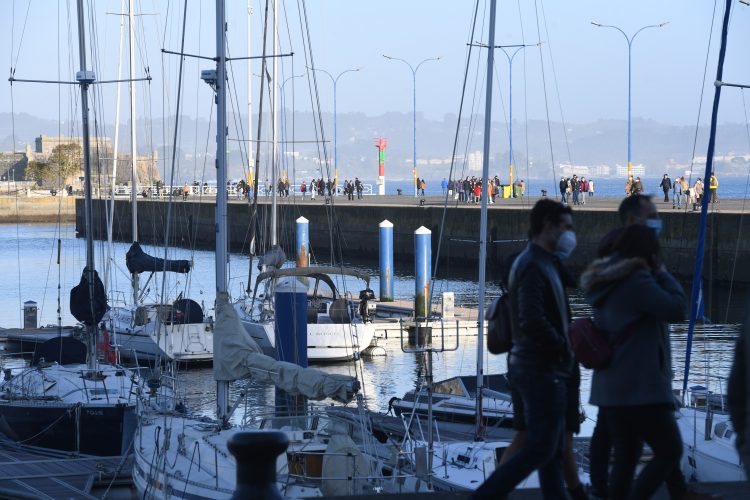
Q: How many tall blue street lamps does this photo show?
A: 5